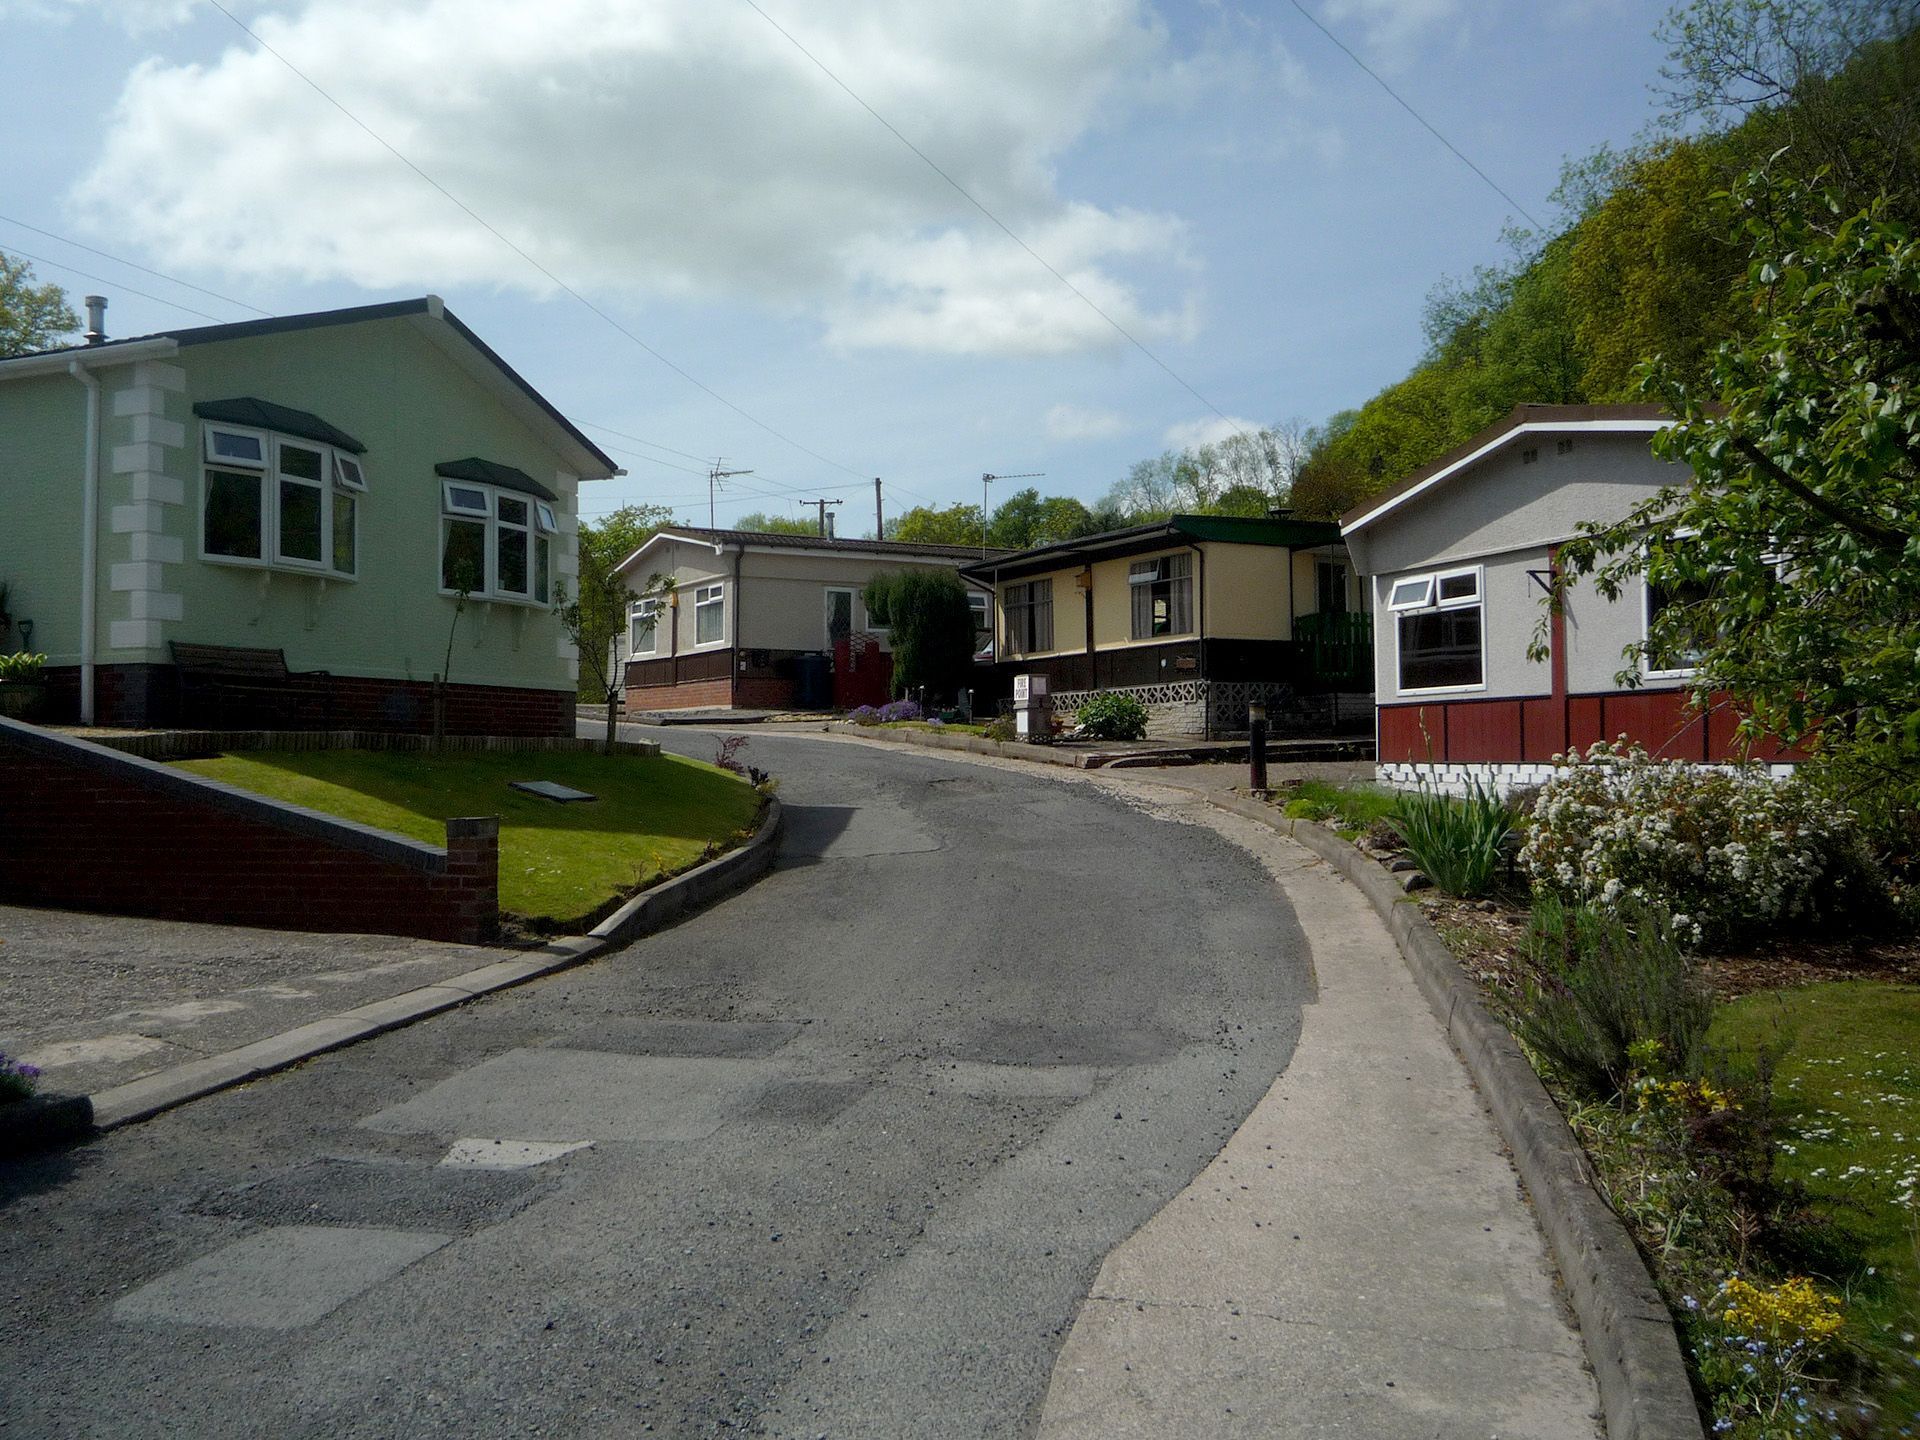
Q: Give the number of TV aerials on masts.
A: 2